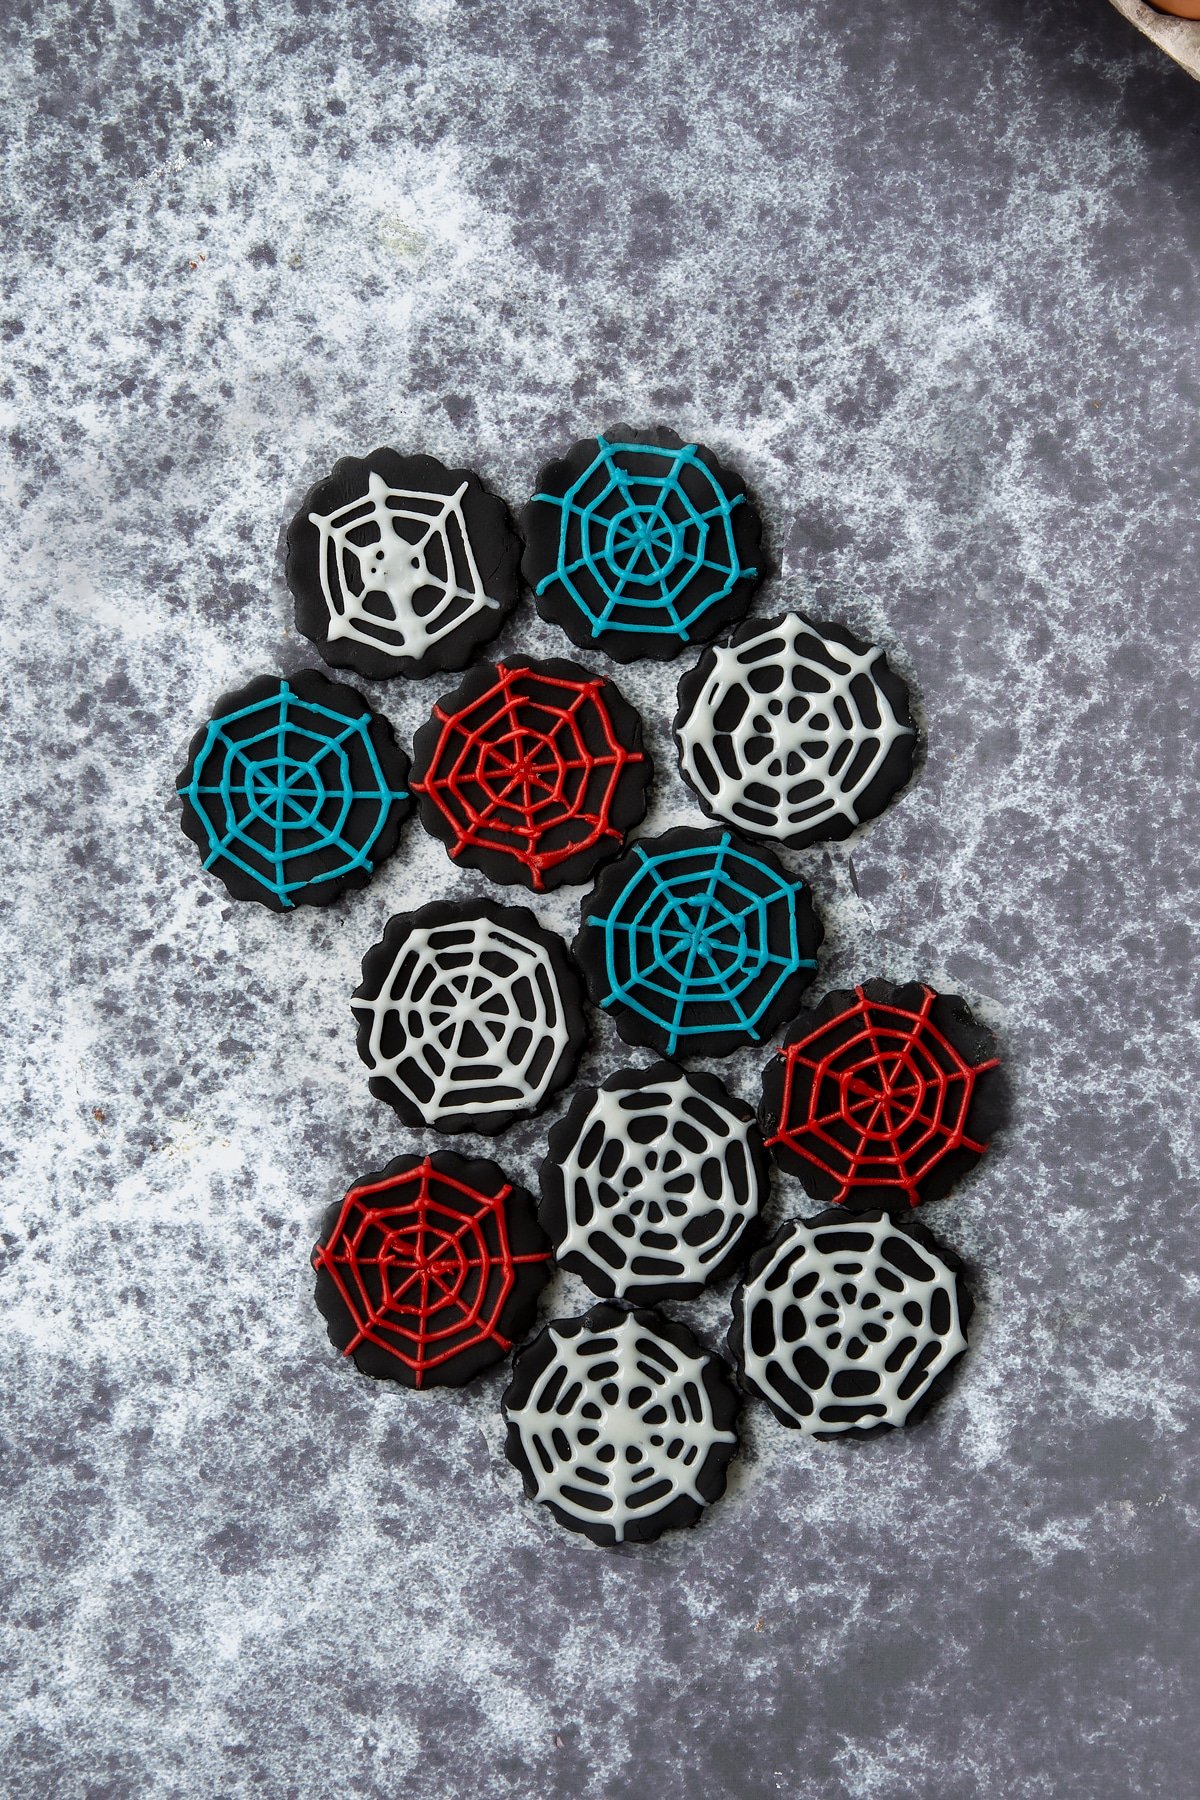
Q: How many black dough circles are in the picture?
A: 12